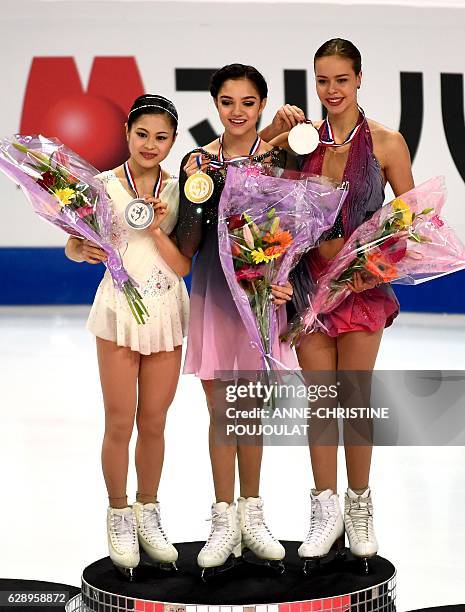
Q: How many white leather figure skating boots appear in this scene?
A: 6